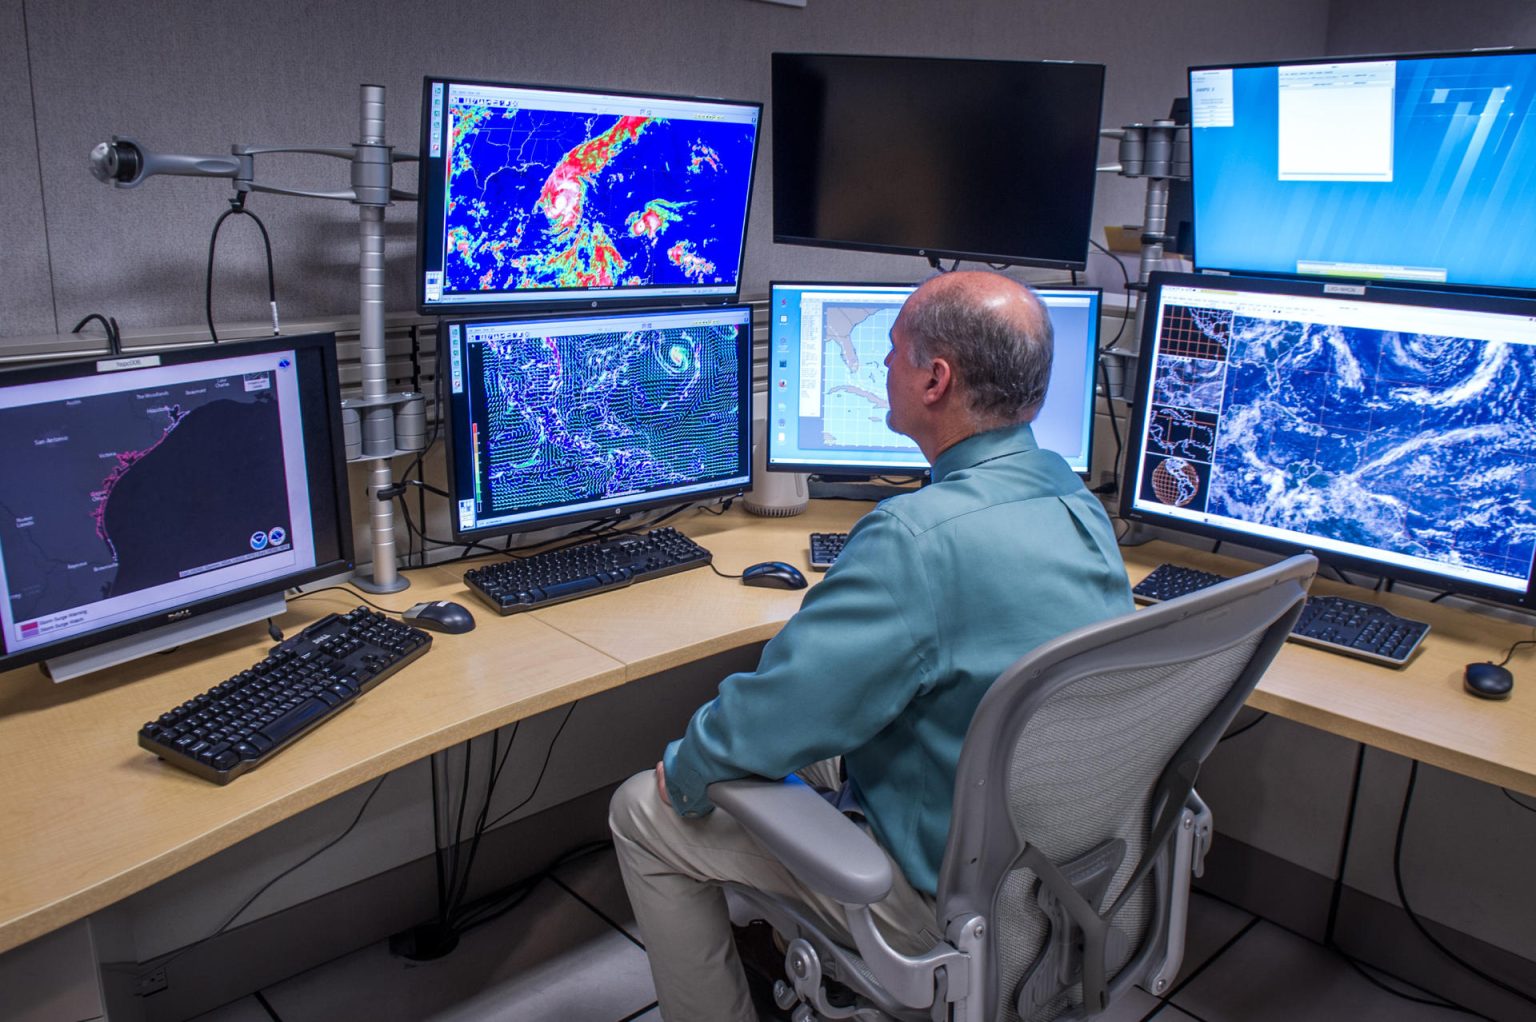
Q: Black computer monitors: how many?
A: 7